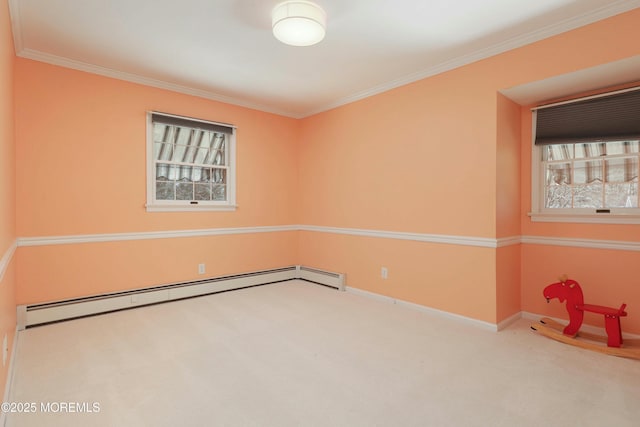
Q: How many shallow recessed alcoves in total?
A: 1